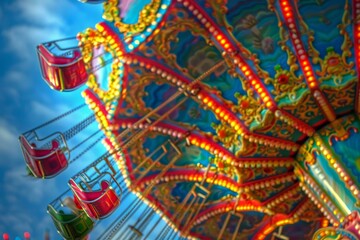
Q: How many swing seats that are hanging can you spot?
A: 4